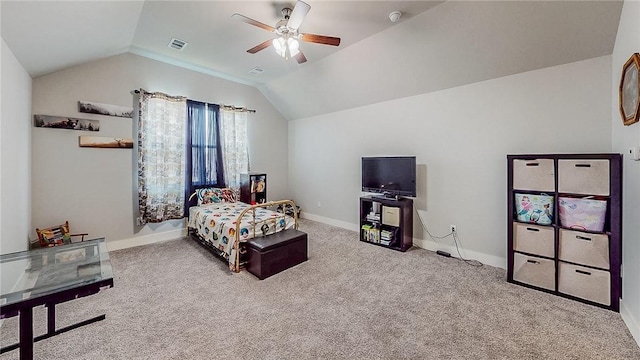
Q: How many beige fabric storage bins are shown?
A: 7